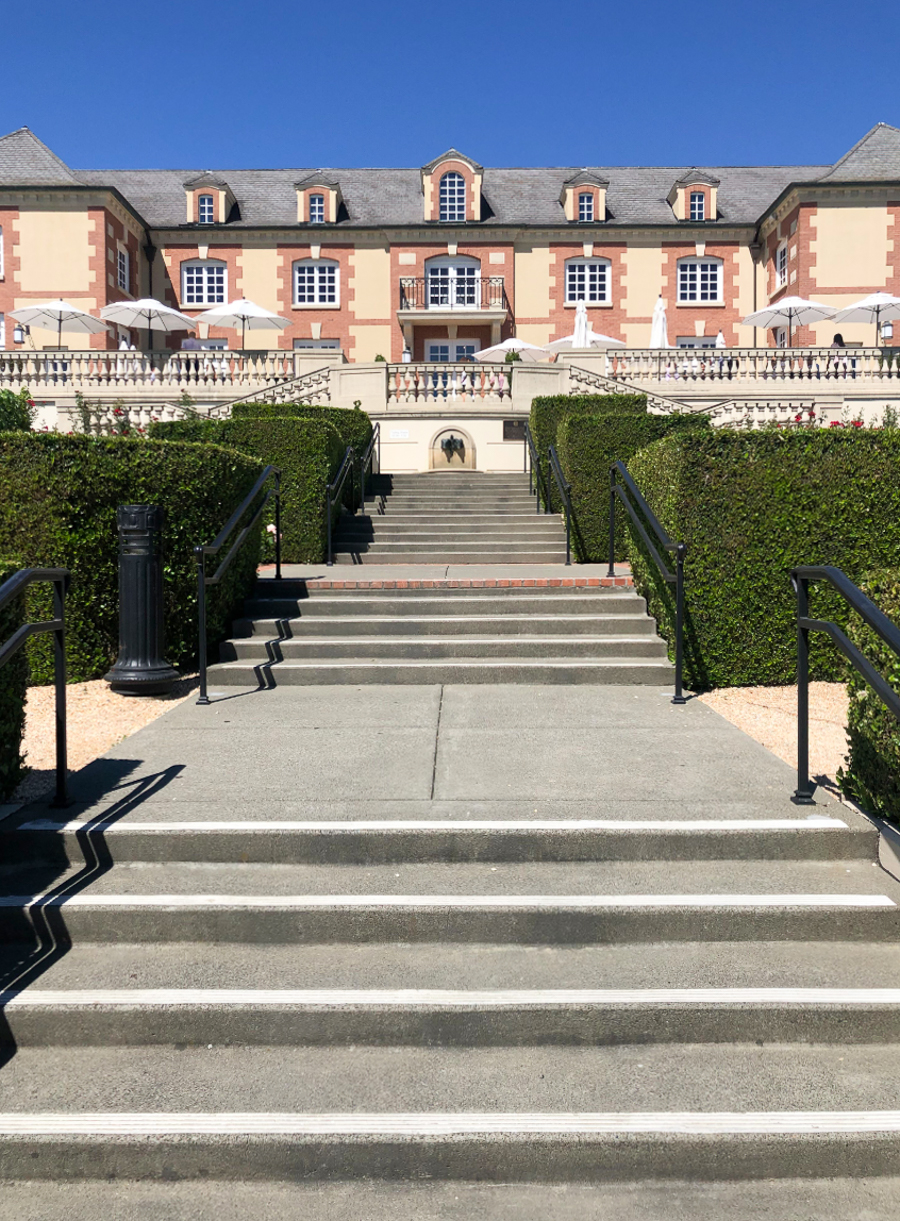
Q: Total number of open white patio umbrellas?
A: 7